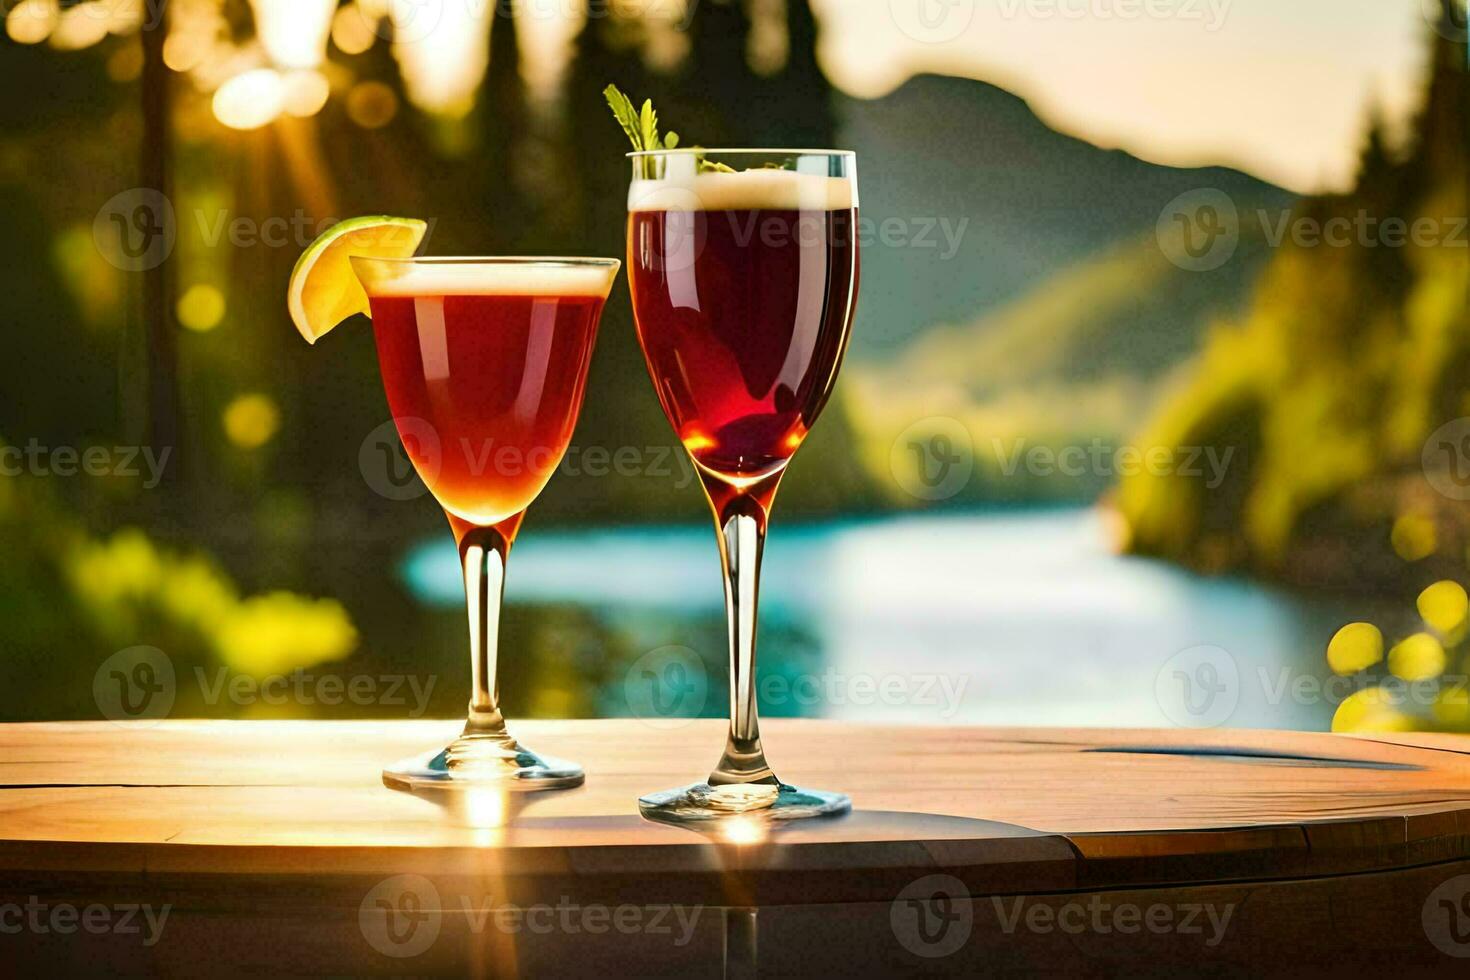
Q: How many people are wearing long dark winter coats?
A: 0